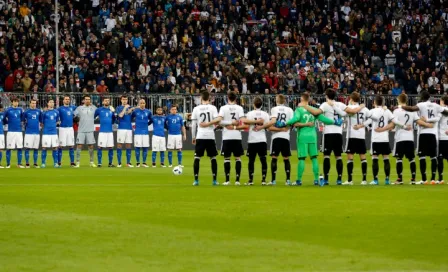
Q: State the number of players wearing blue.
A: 10